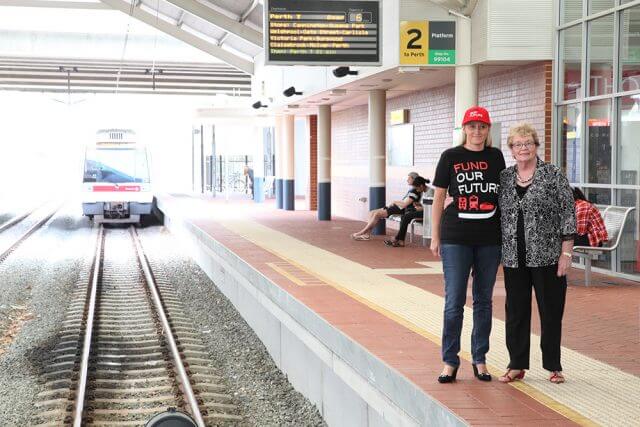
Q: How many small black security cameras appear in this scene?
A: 3